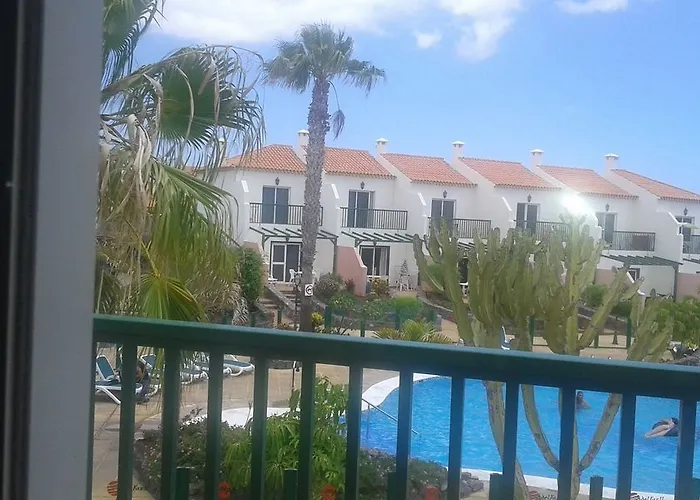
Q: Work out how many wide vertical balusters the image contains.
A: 12